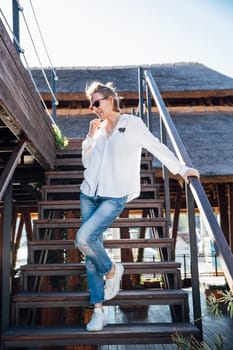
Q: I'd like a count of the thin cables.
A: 3